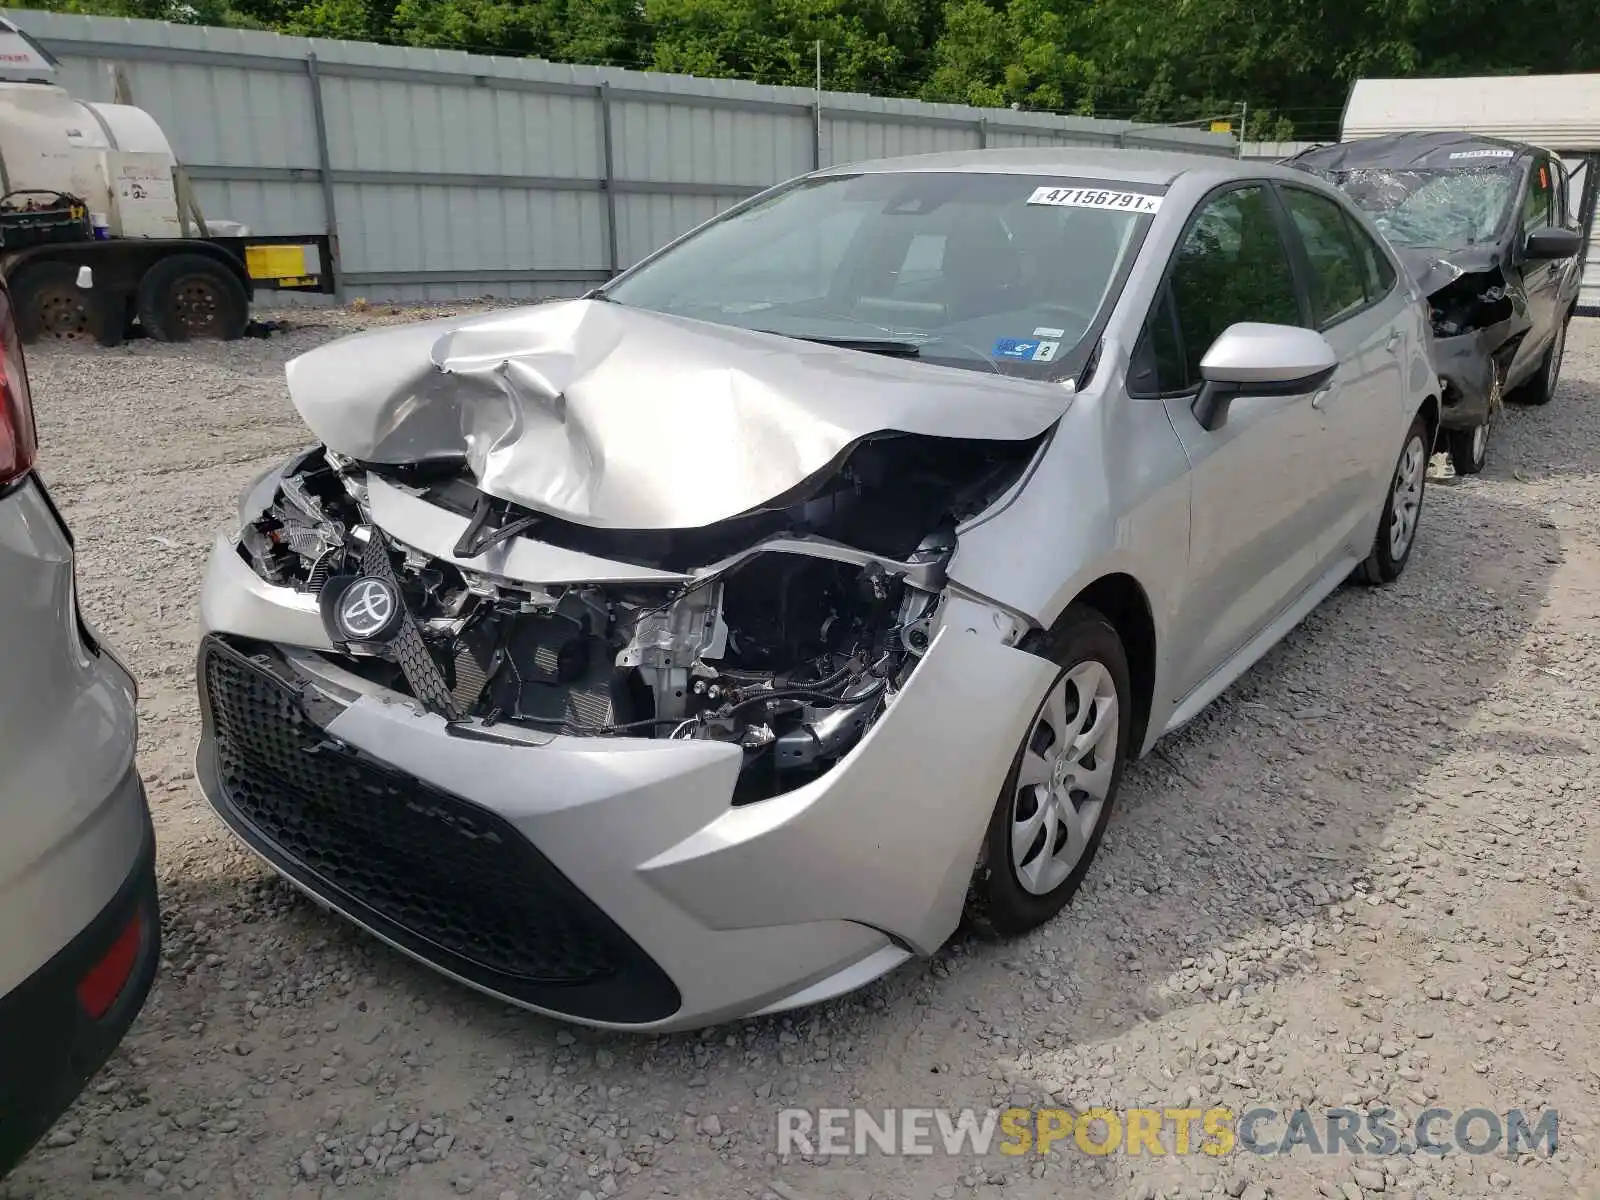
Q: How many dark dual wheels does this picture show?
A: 2